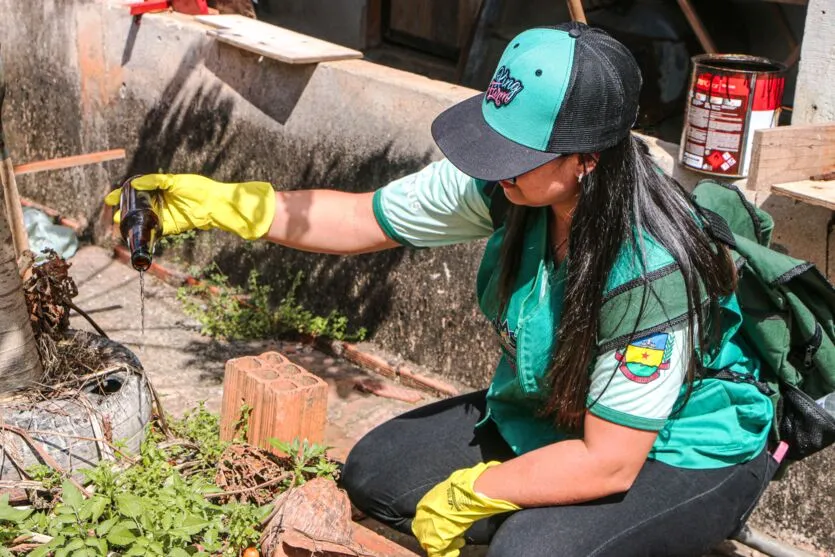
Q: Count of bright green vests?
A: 1